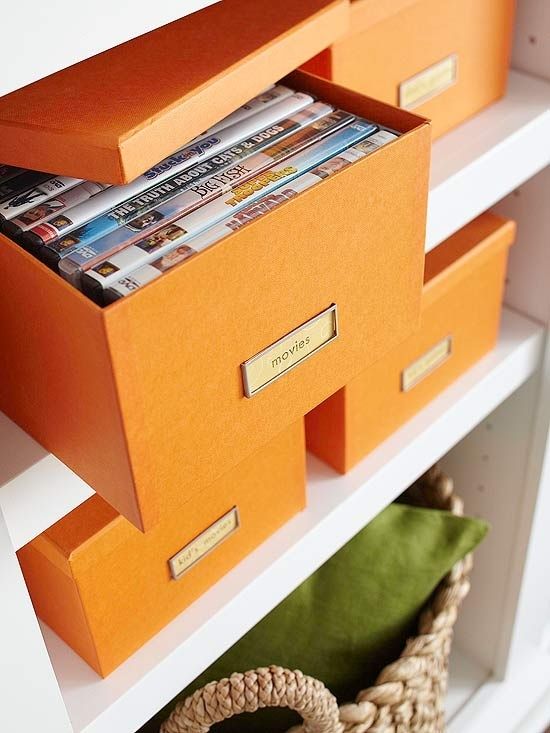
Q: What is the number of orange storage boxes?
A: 4